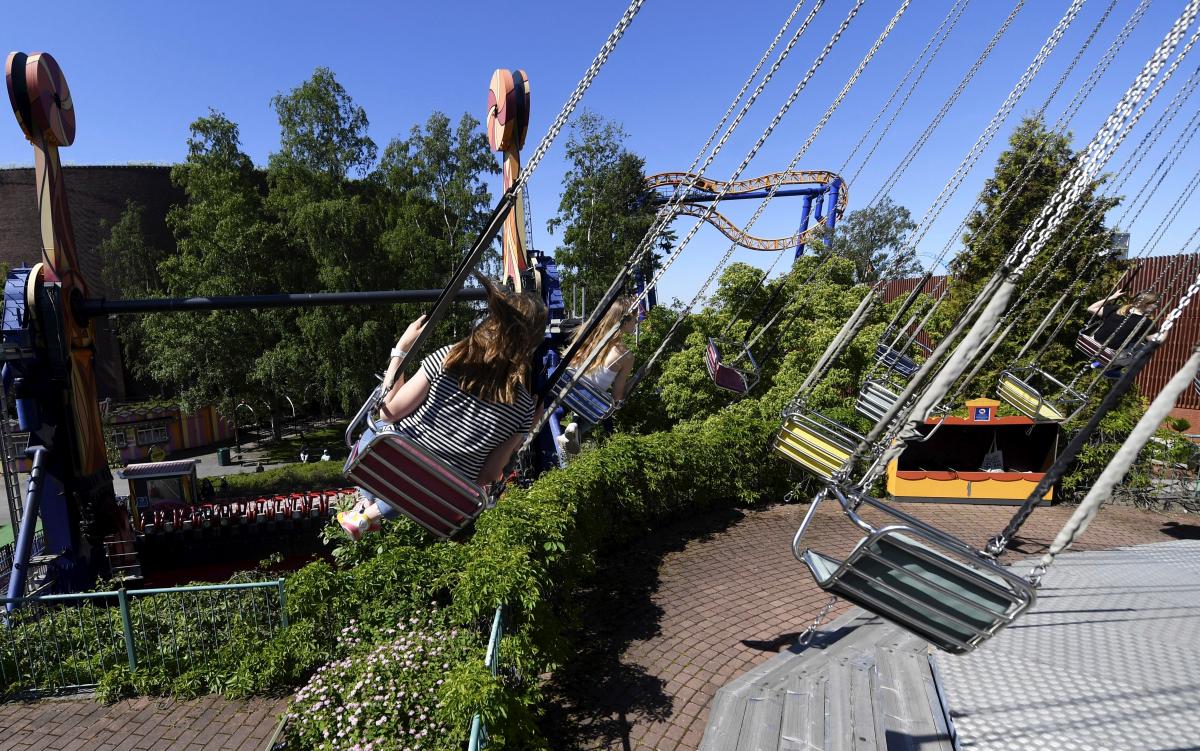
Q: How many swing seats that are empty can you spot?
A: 6